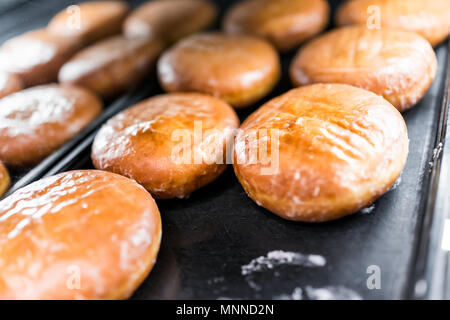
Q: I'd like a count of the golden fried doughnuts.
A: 14